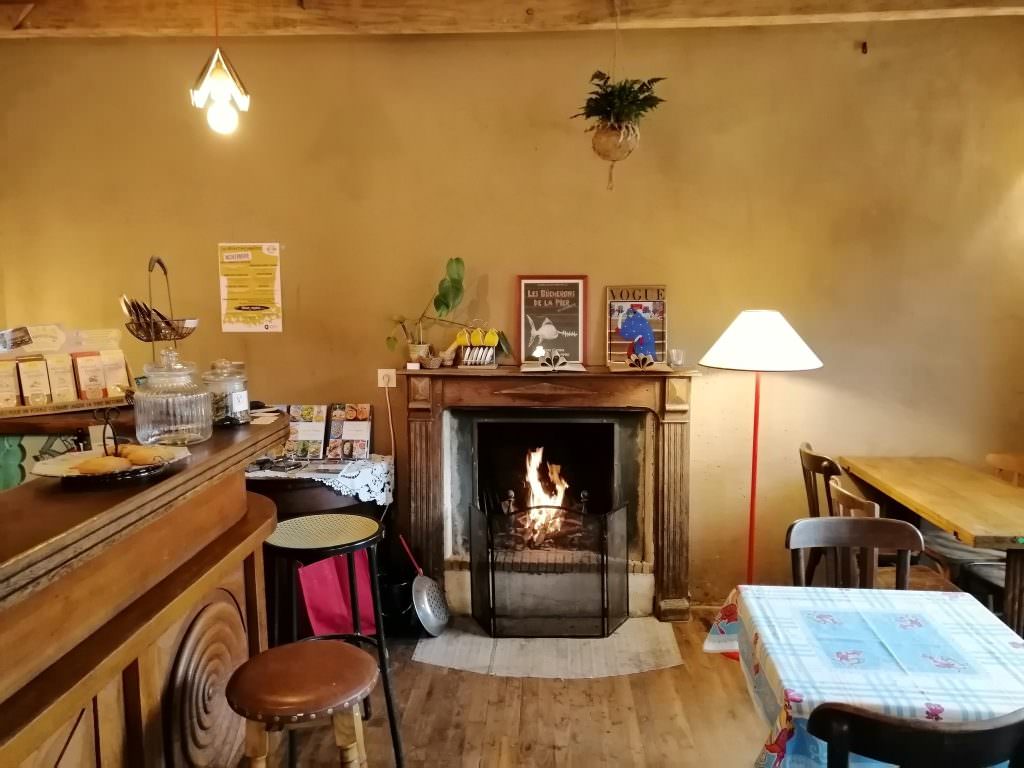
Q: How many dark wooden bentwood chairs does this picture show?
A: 3